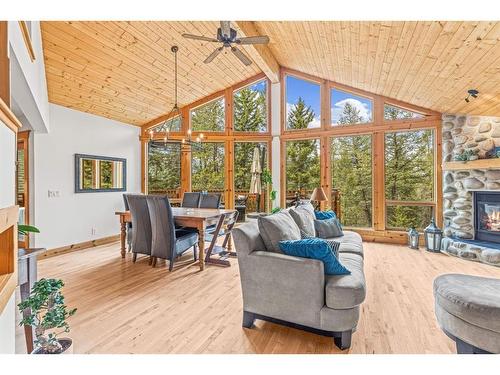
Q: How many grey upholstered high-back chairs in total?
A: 5